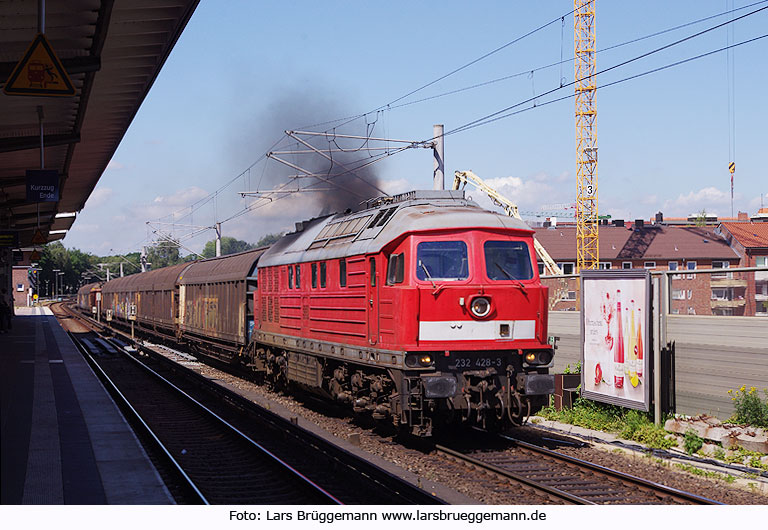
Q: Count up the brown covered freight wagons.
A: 3